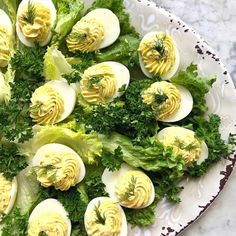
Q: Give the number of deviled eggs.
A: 13